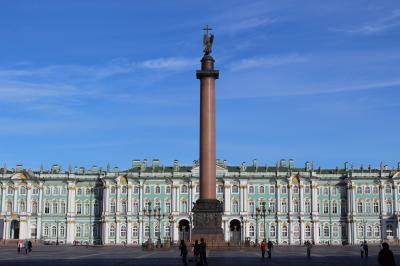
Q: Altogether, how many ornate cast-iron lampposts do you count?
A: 4